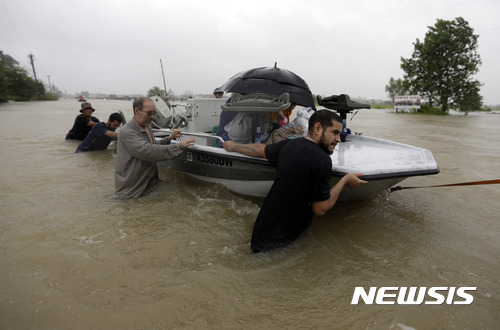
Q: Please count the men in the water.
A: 4